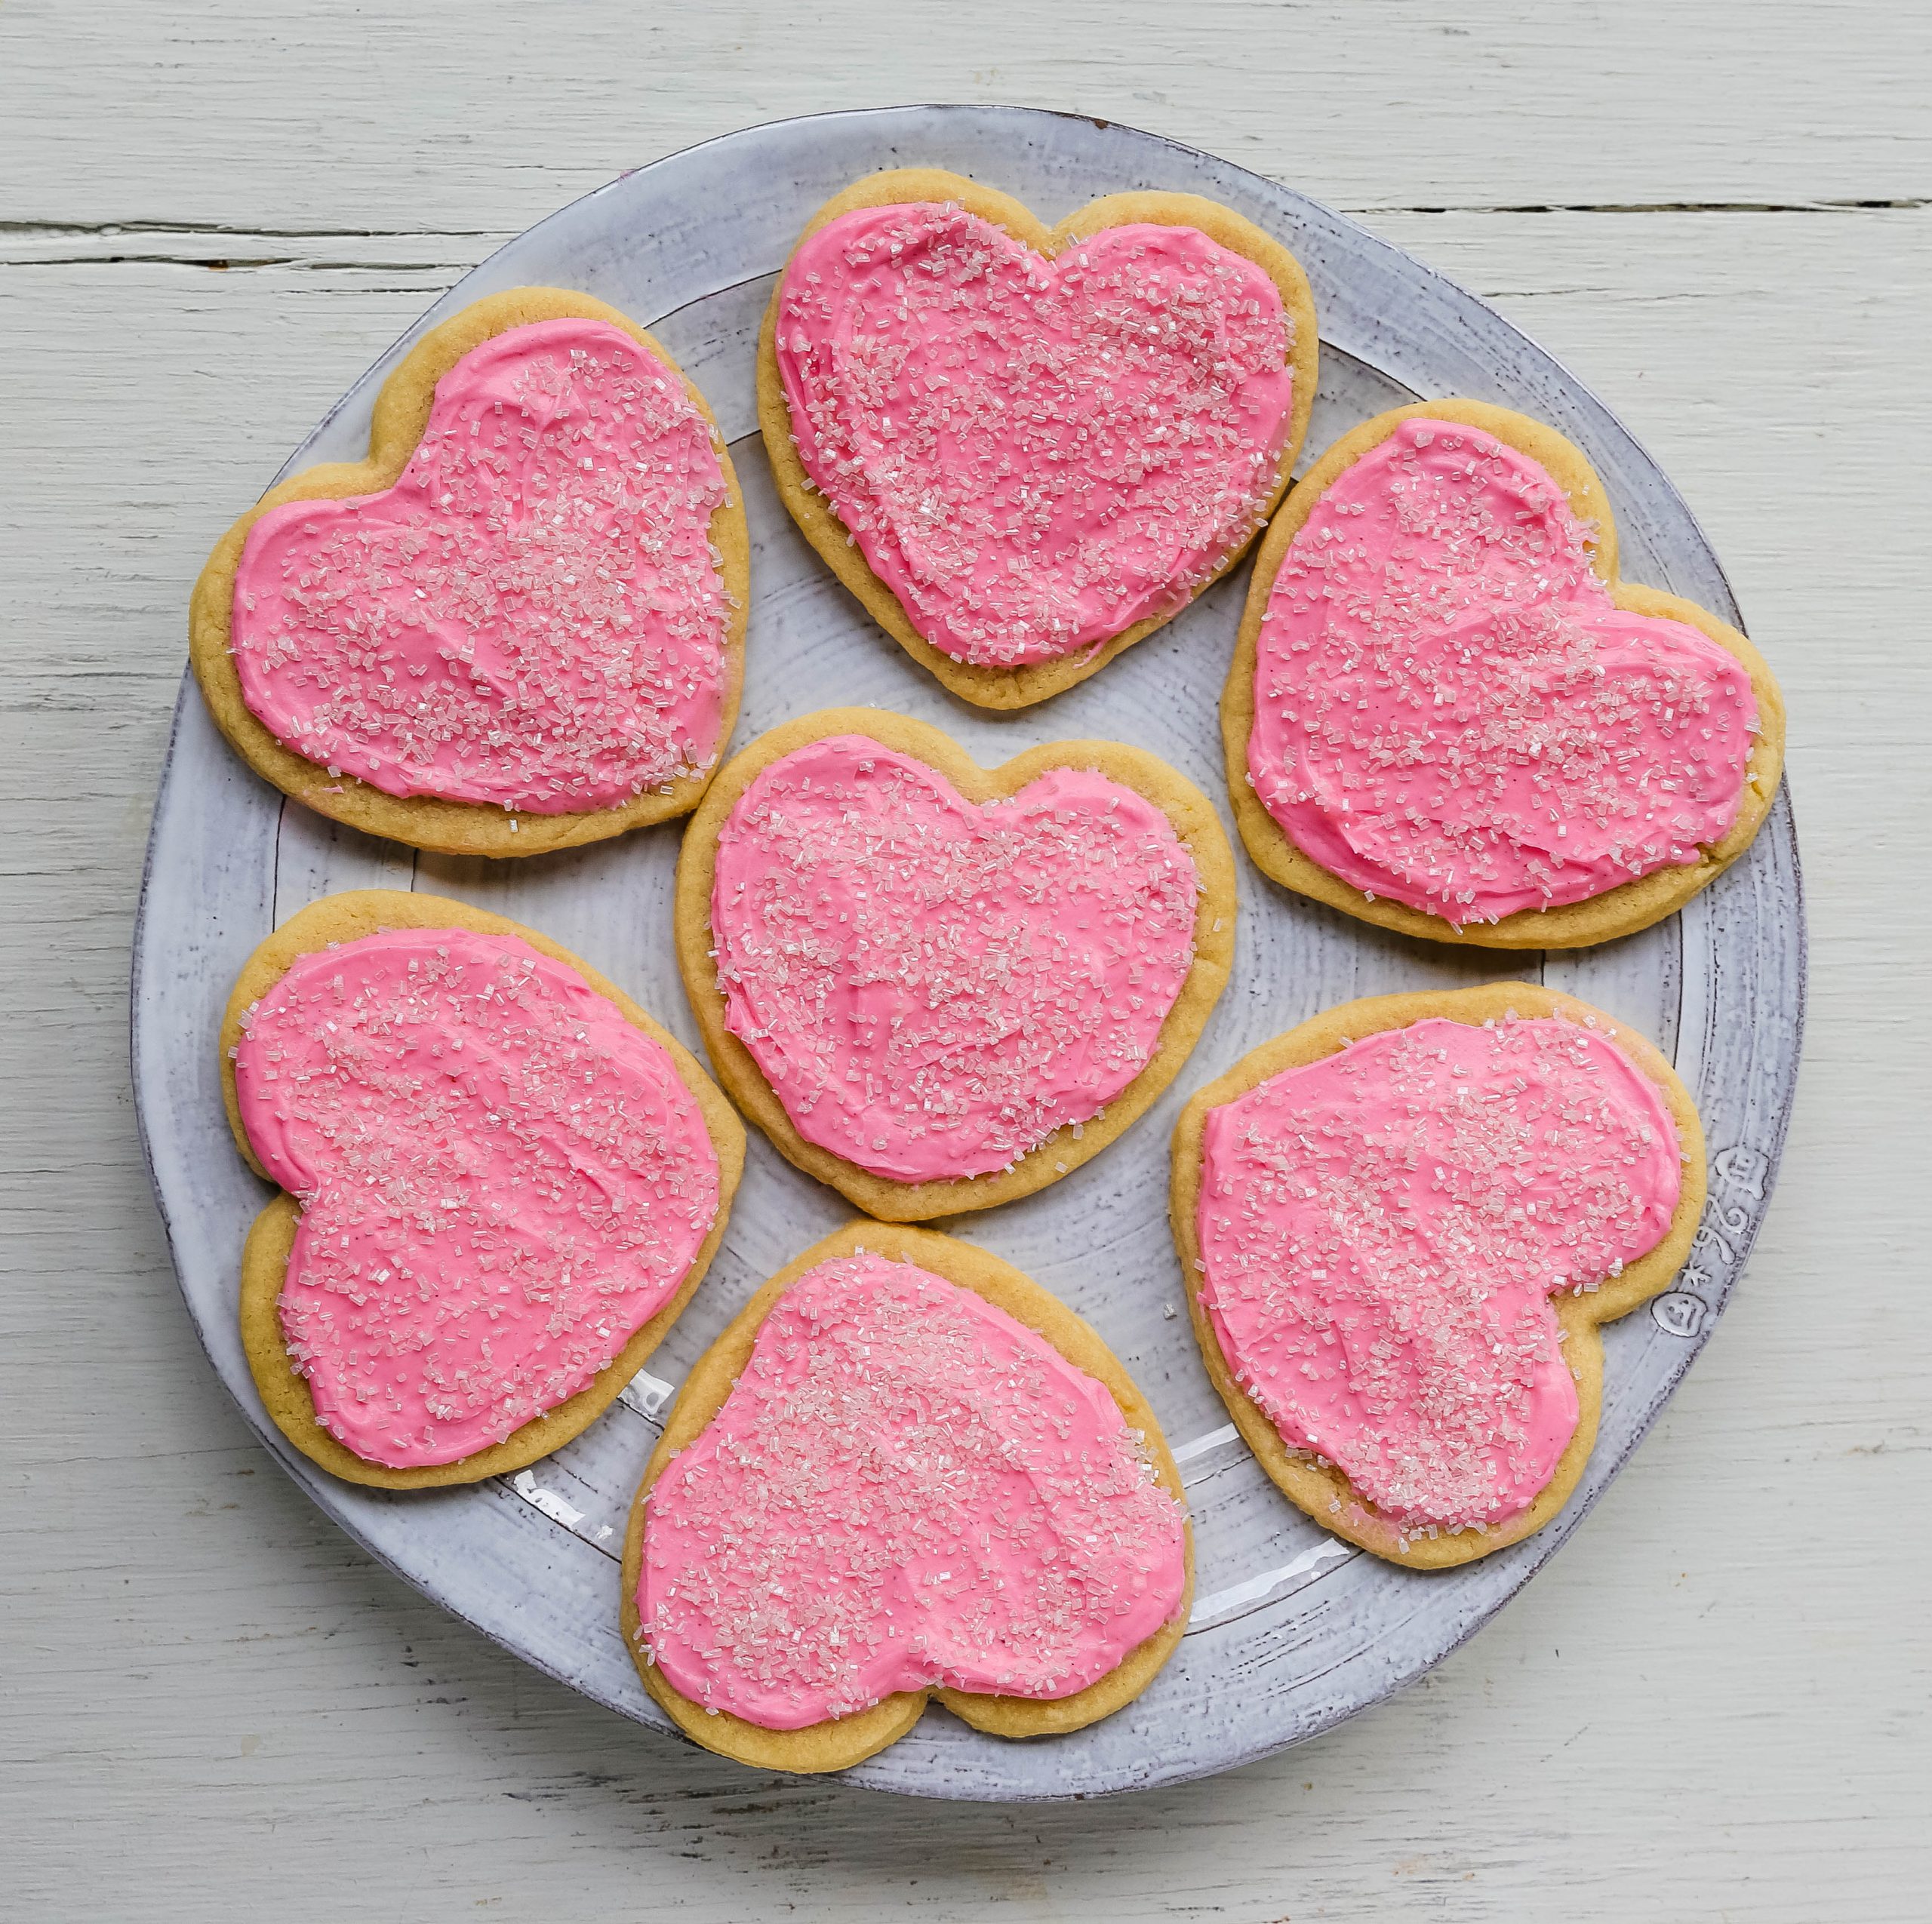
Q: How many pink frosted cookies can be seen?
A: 7